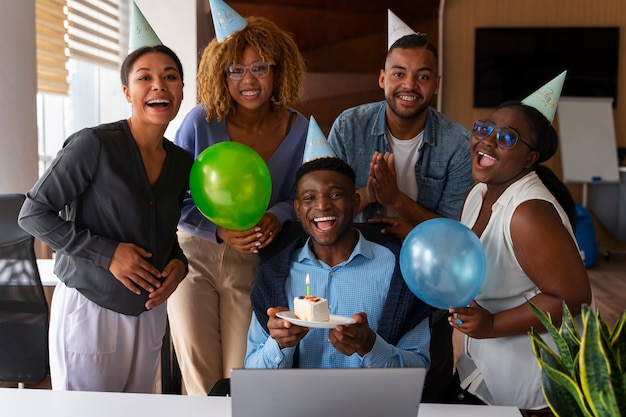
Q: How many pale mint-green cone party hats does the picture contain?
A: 2